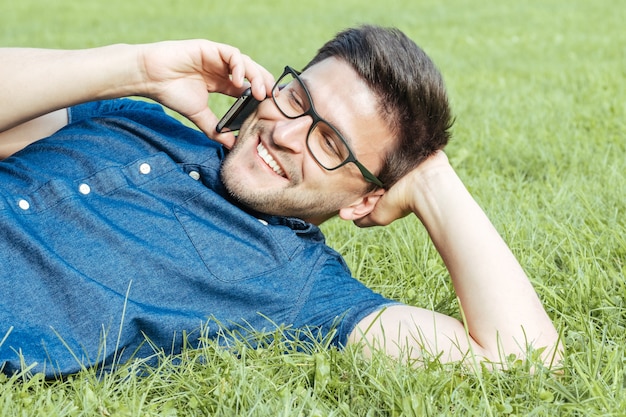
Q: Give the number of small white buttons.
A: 5